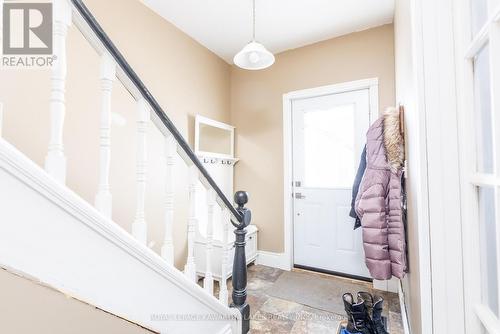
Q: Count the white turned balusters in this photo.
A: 7